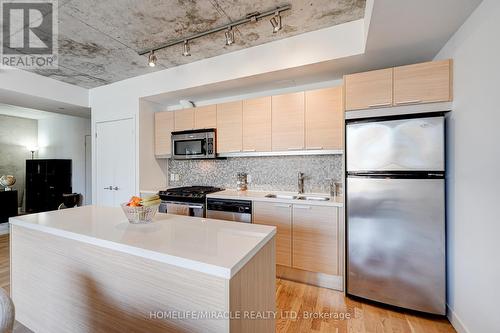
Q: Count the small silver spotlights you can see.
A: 4